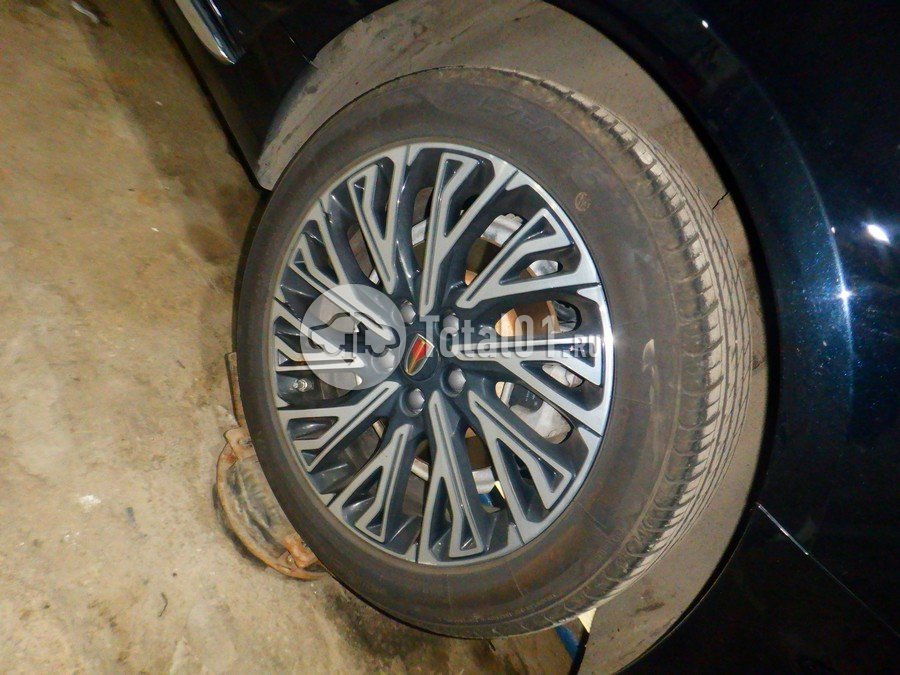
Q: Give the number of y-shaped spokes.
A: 10